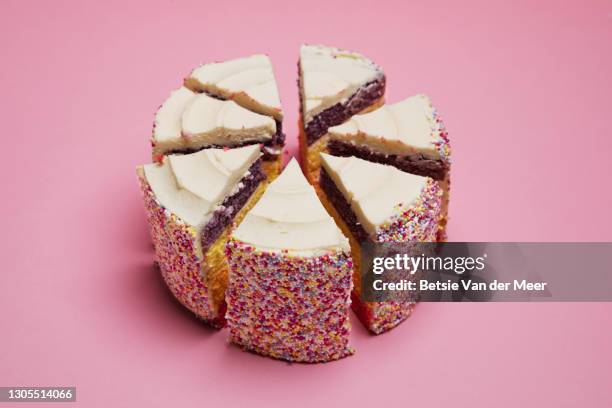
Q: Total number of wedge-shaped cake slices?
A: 7